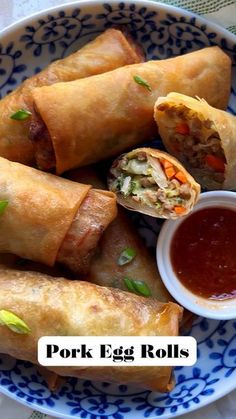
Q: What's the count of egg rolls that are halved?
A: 2